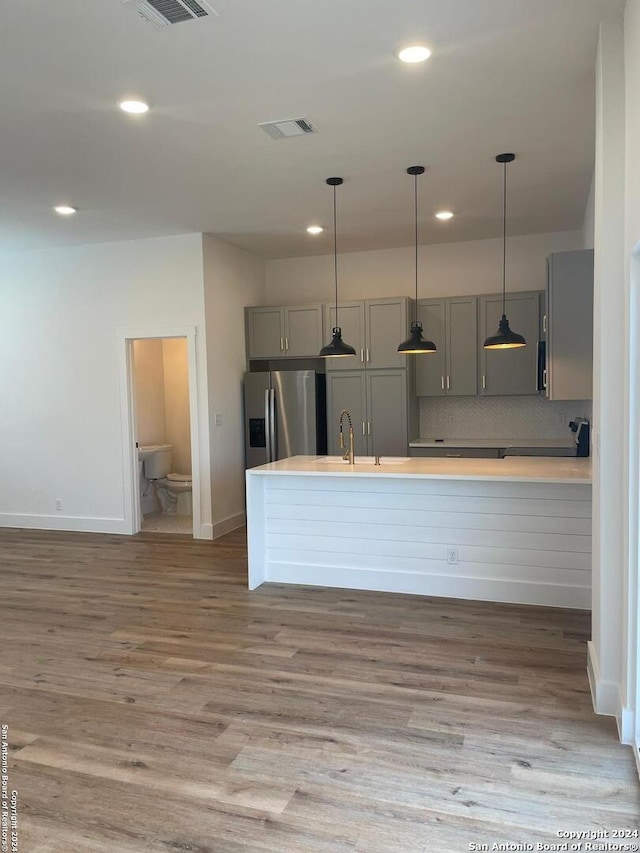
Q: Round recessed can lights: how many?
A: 5